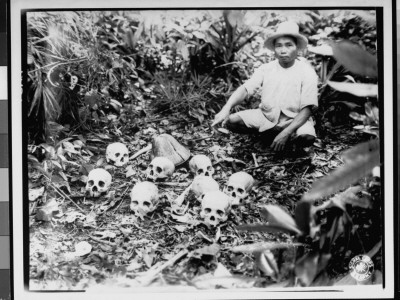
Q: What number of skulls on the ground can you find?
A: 8